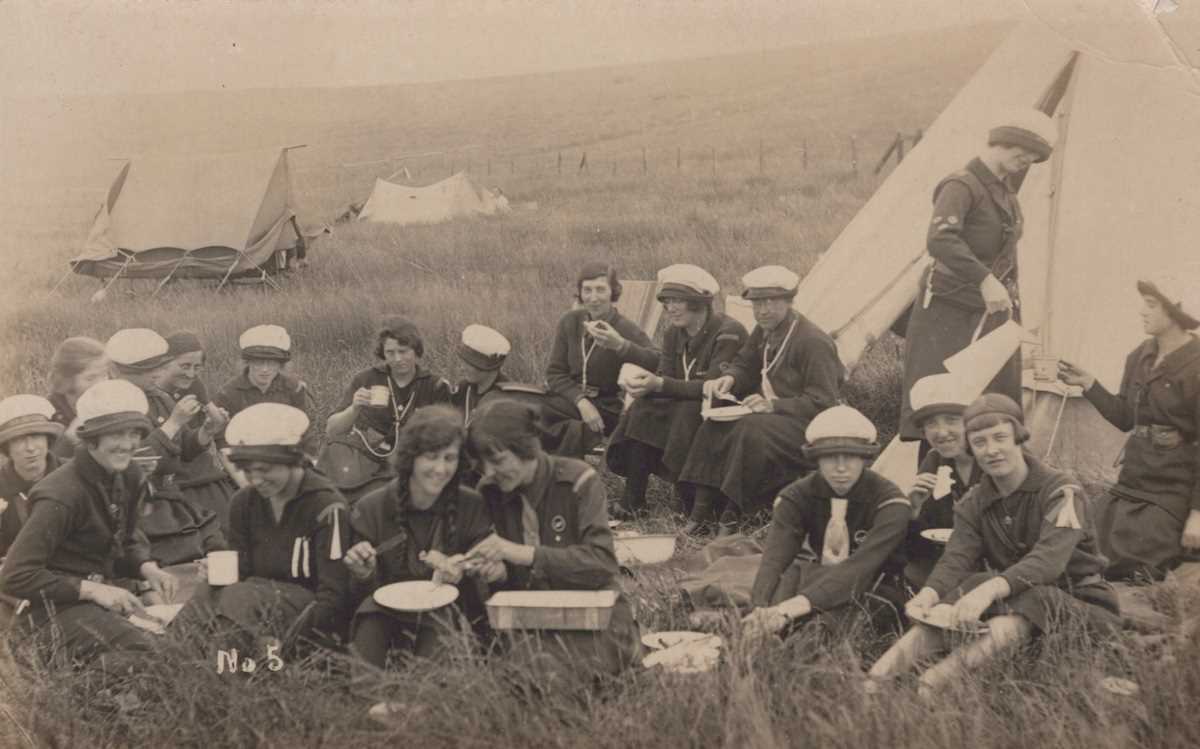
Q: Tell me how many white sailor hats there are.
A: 12